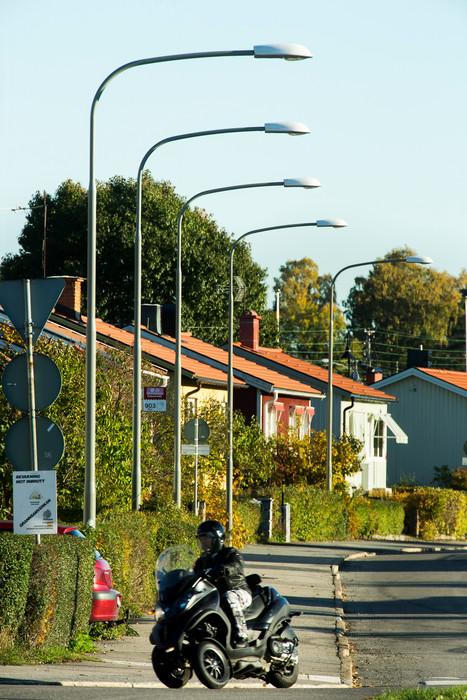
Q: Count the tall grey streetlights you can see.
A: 5